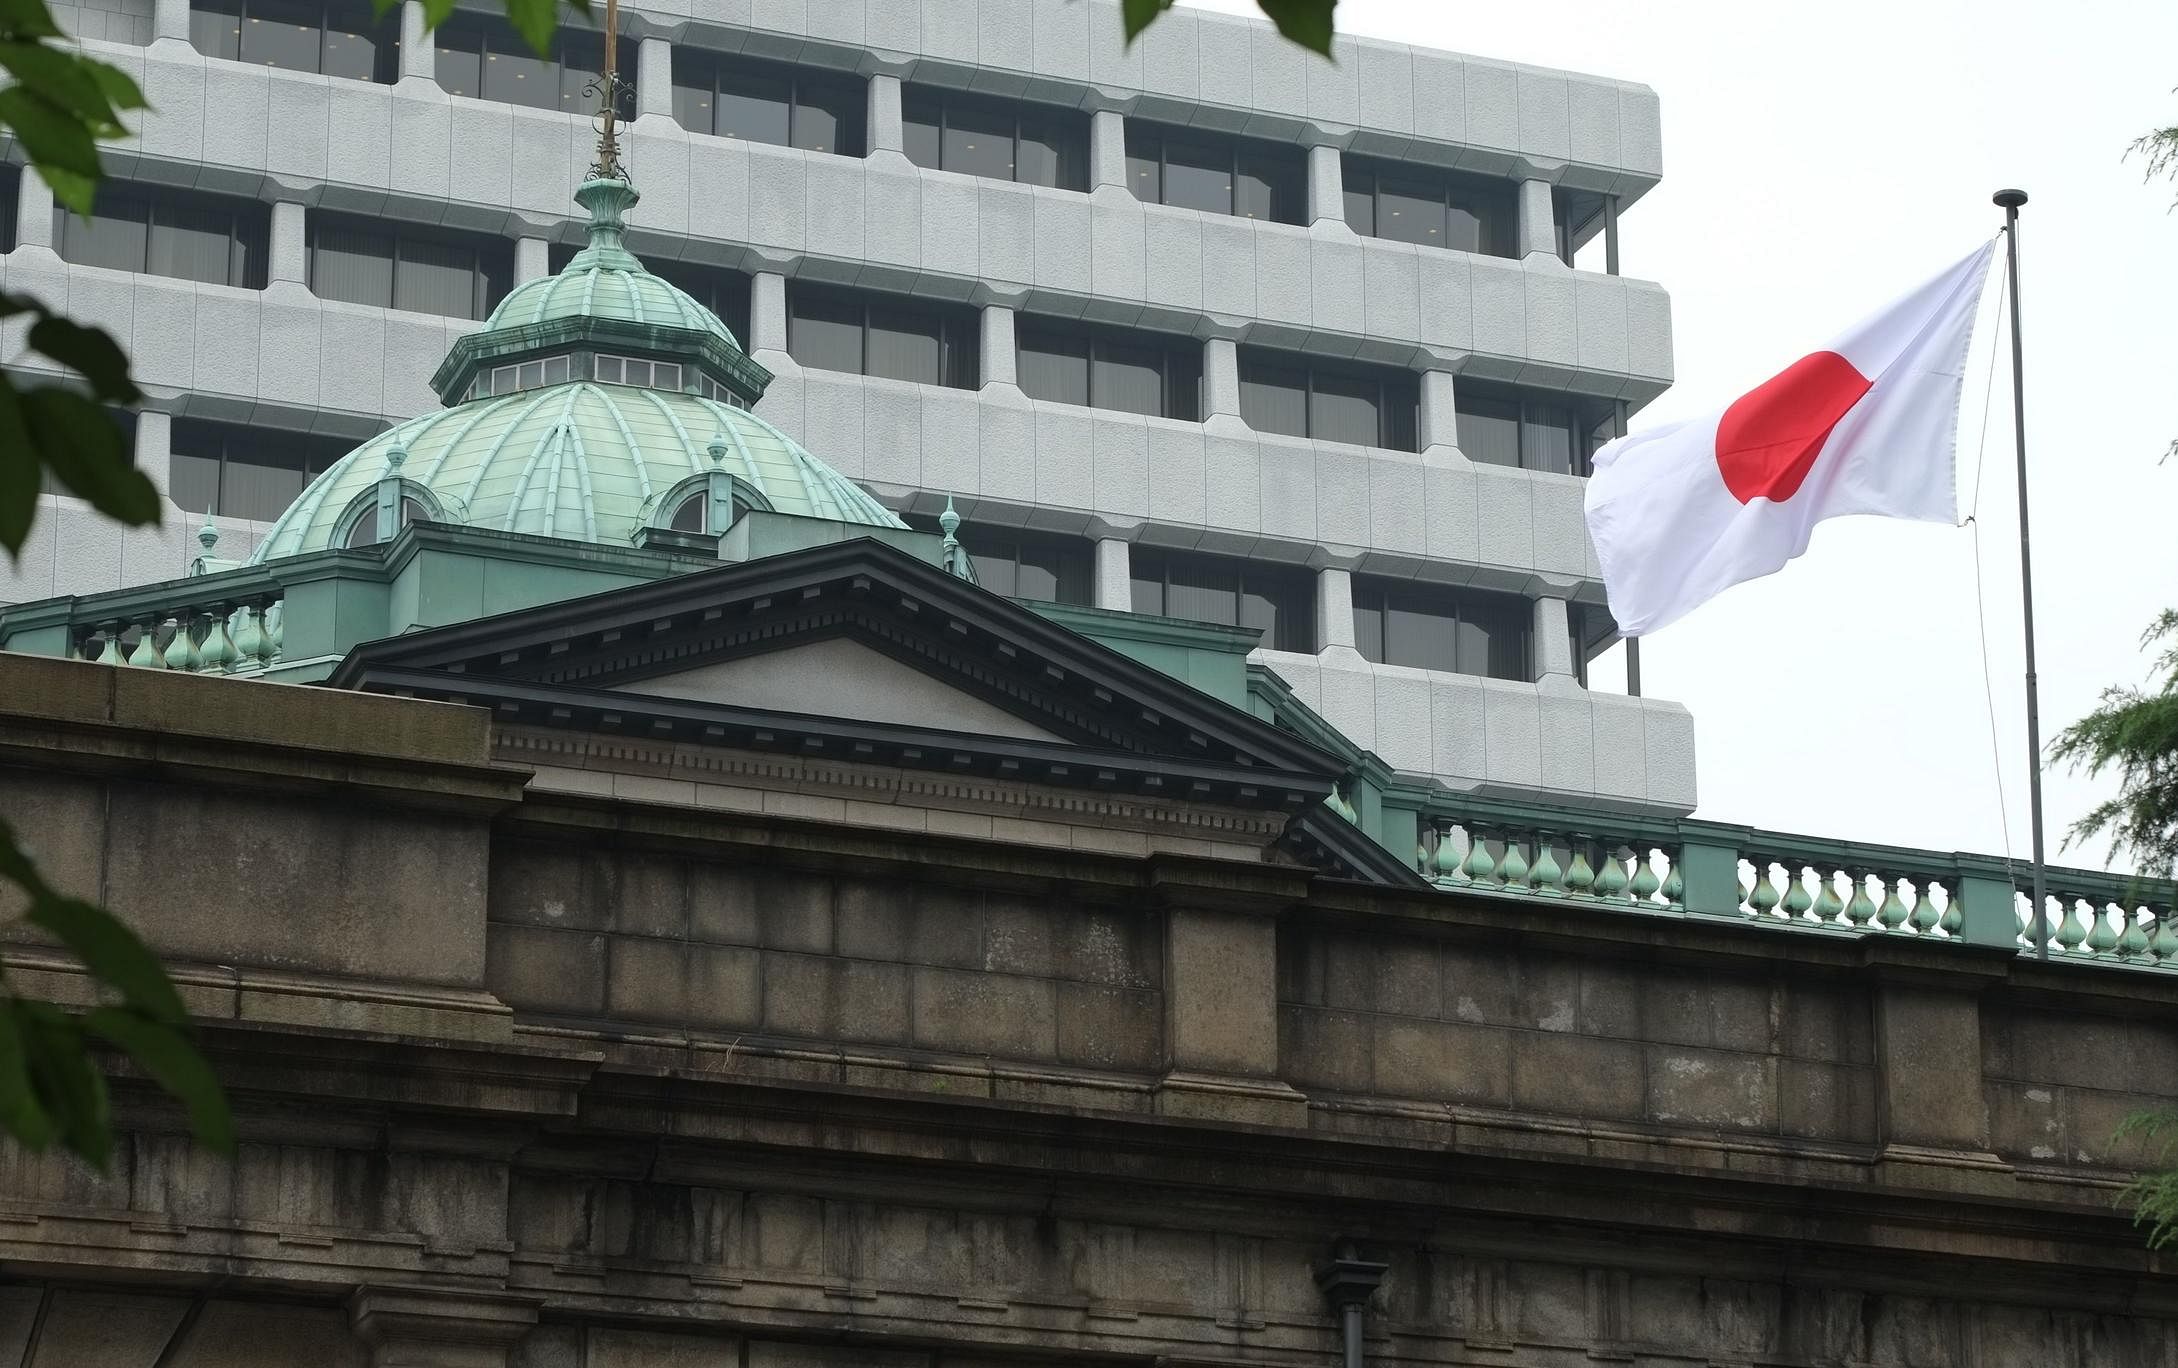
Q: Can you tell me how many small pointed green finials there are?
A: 4